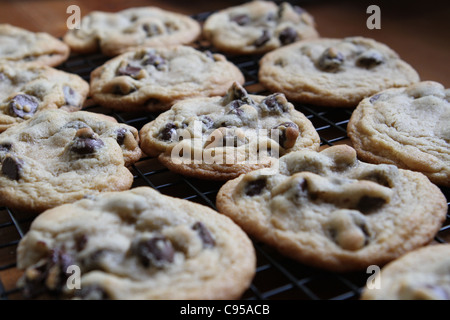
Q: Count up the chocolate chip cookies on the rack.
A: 12